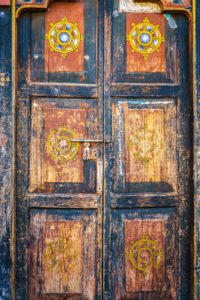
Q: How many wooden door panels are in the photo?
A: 6